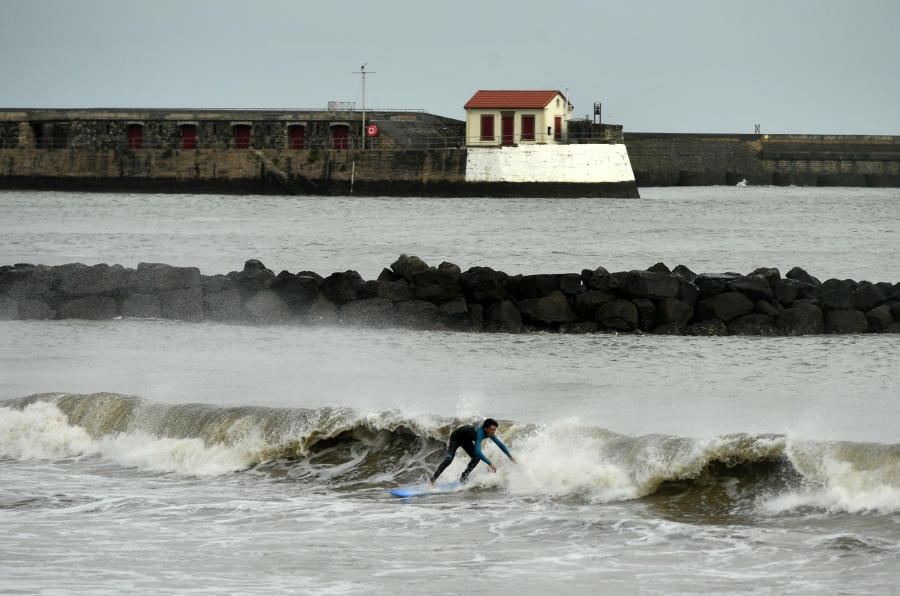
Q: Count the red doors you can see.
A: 6